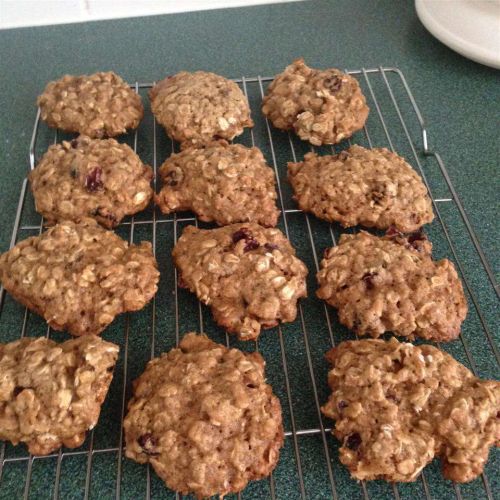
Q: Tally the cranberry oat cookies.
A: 12